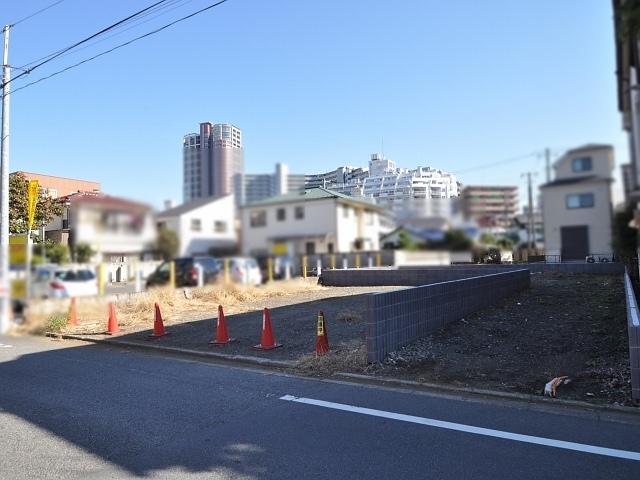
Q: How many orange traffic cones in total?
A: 6